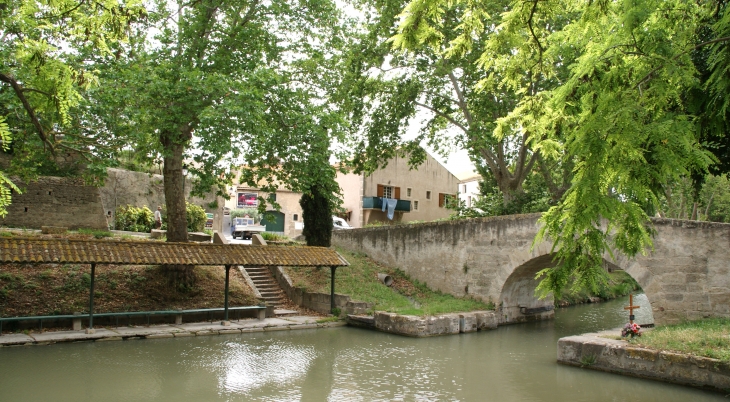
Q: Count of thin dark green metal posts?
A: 3